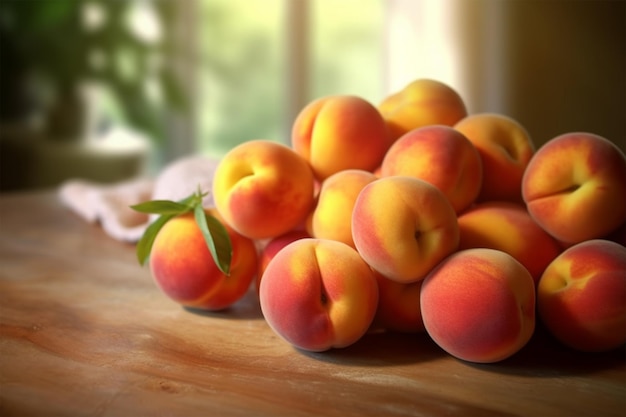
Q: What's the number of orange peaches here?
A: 15